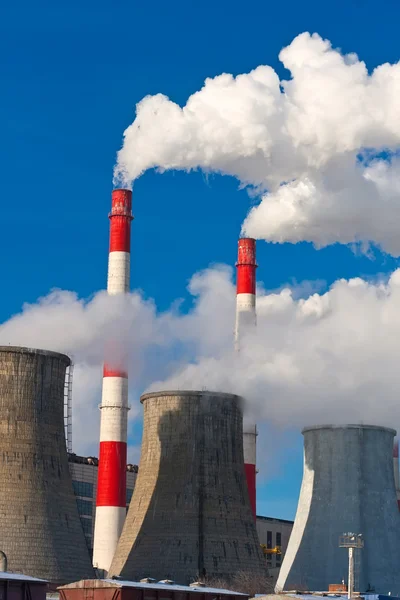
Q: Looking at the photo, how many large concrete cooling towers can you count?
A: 3